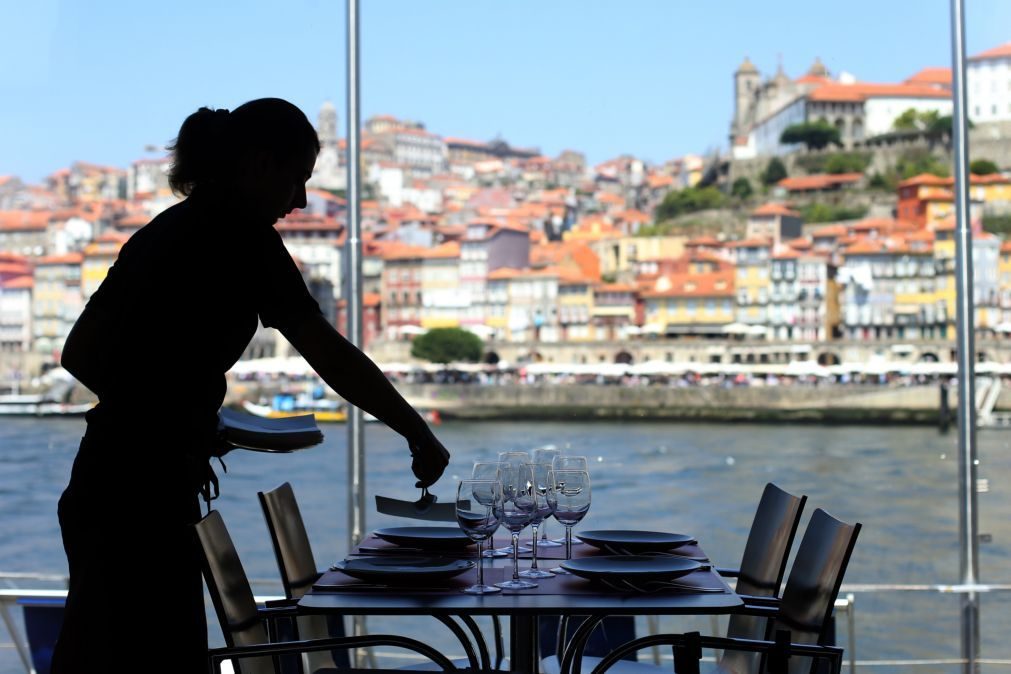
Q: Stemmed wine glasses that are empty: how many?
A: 8